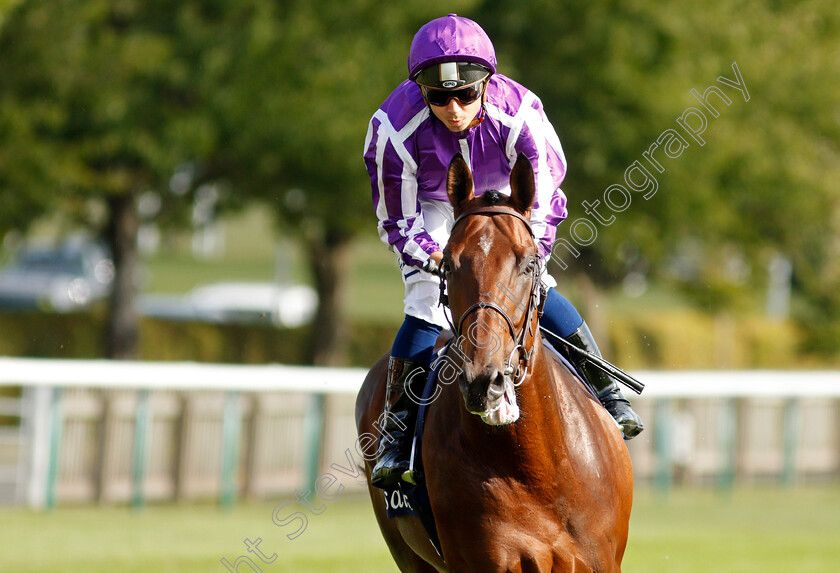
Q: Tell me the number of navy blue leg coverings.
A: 2